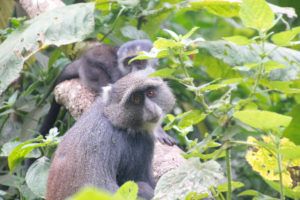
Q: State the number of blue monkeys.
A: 2